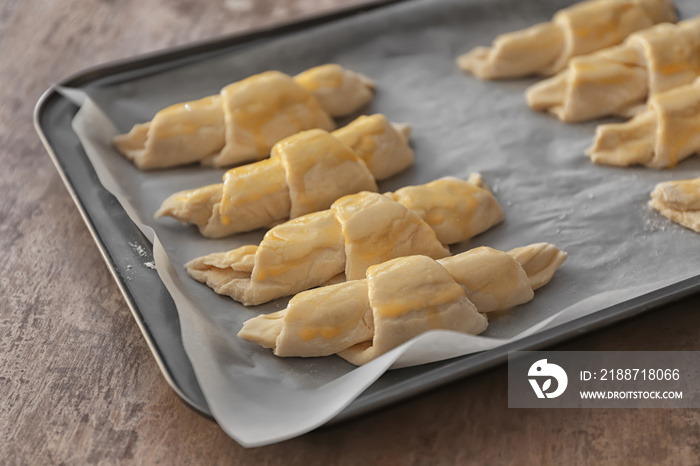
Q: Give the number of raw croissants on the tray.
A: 8